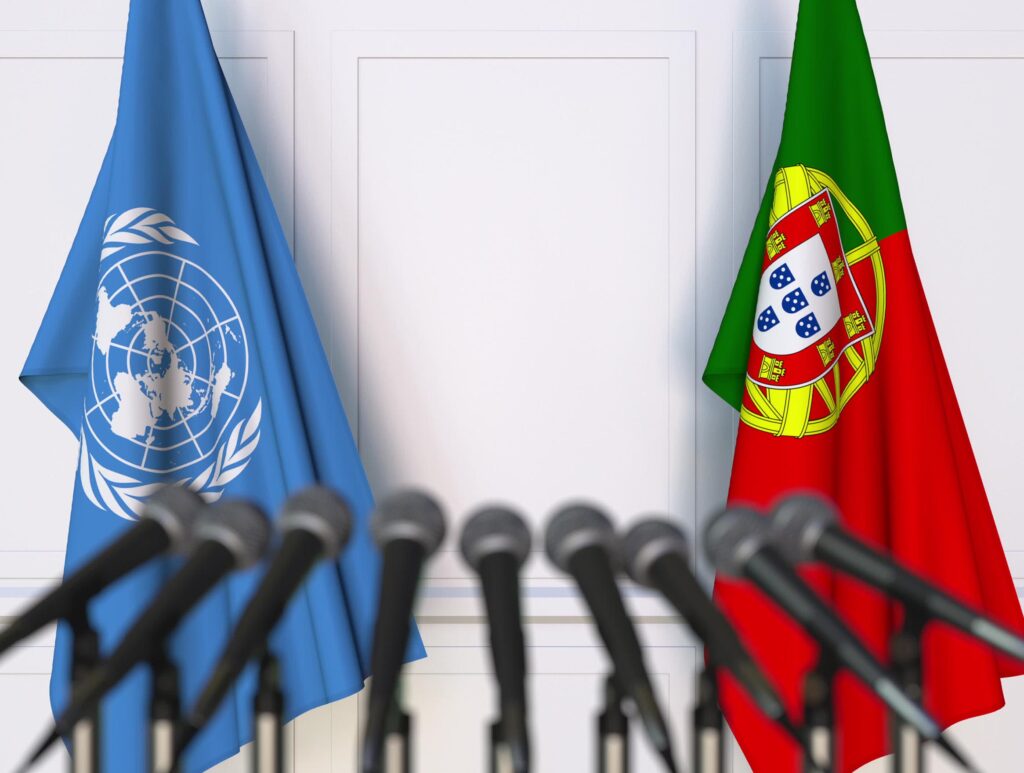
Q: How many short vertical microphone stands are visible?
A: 9